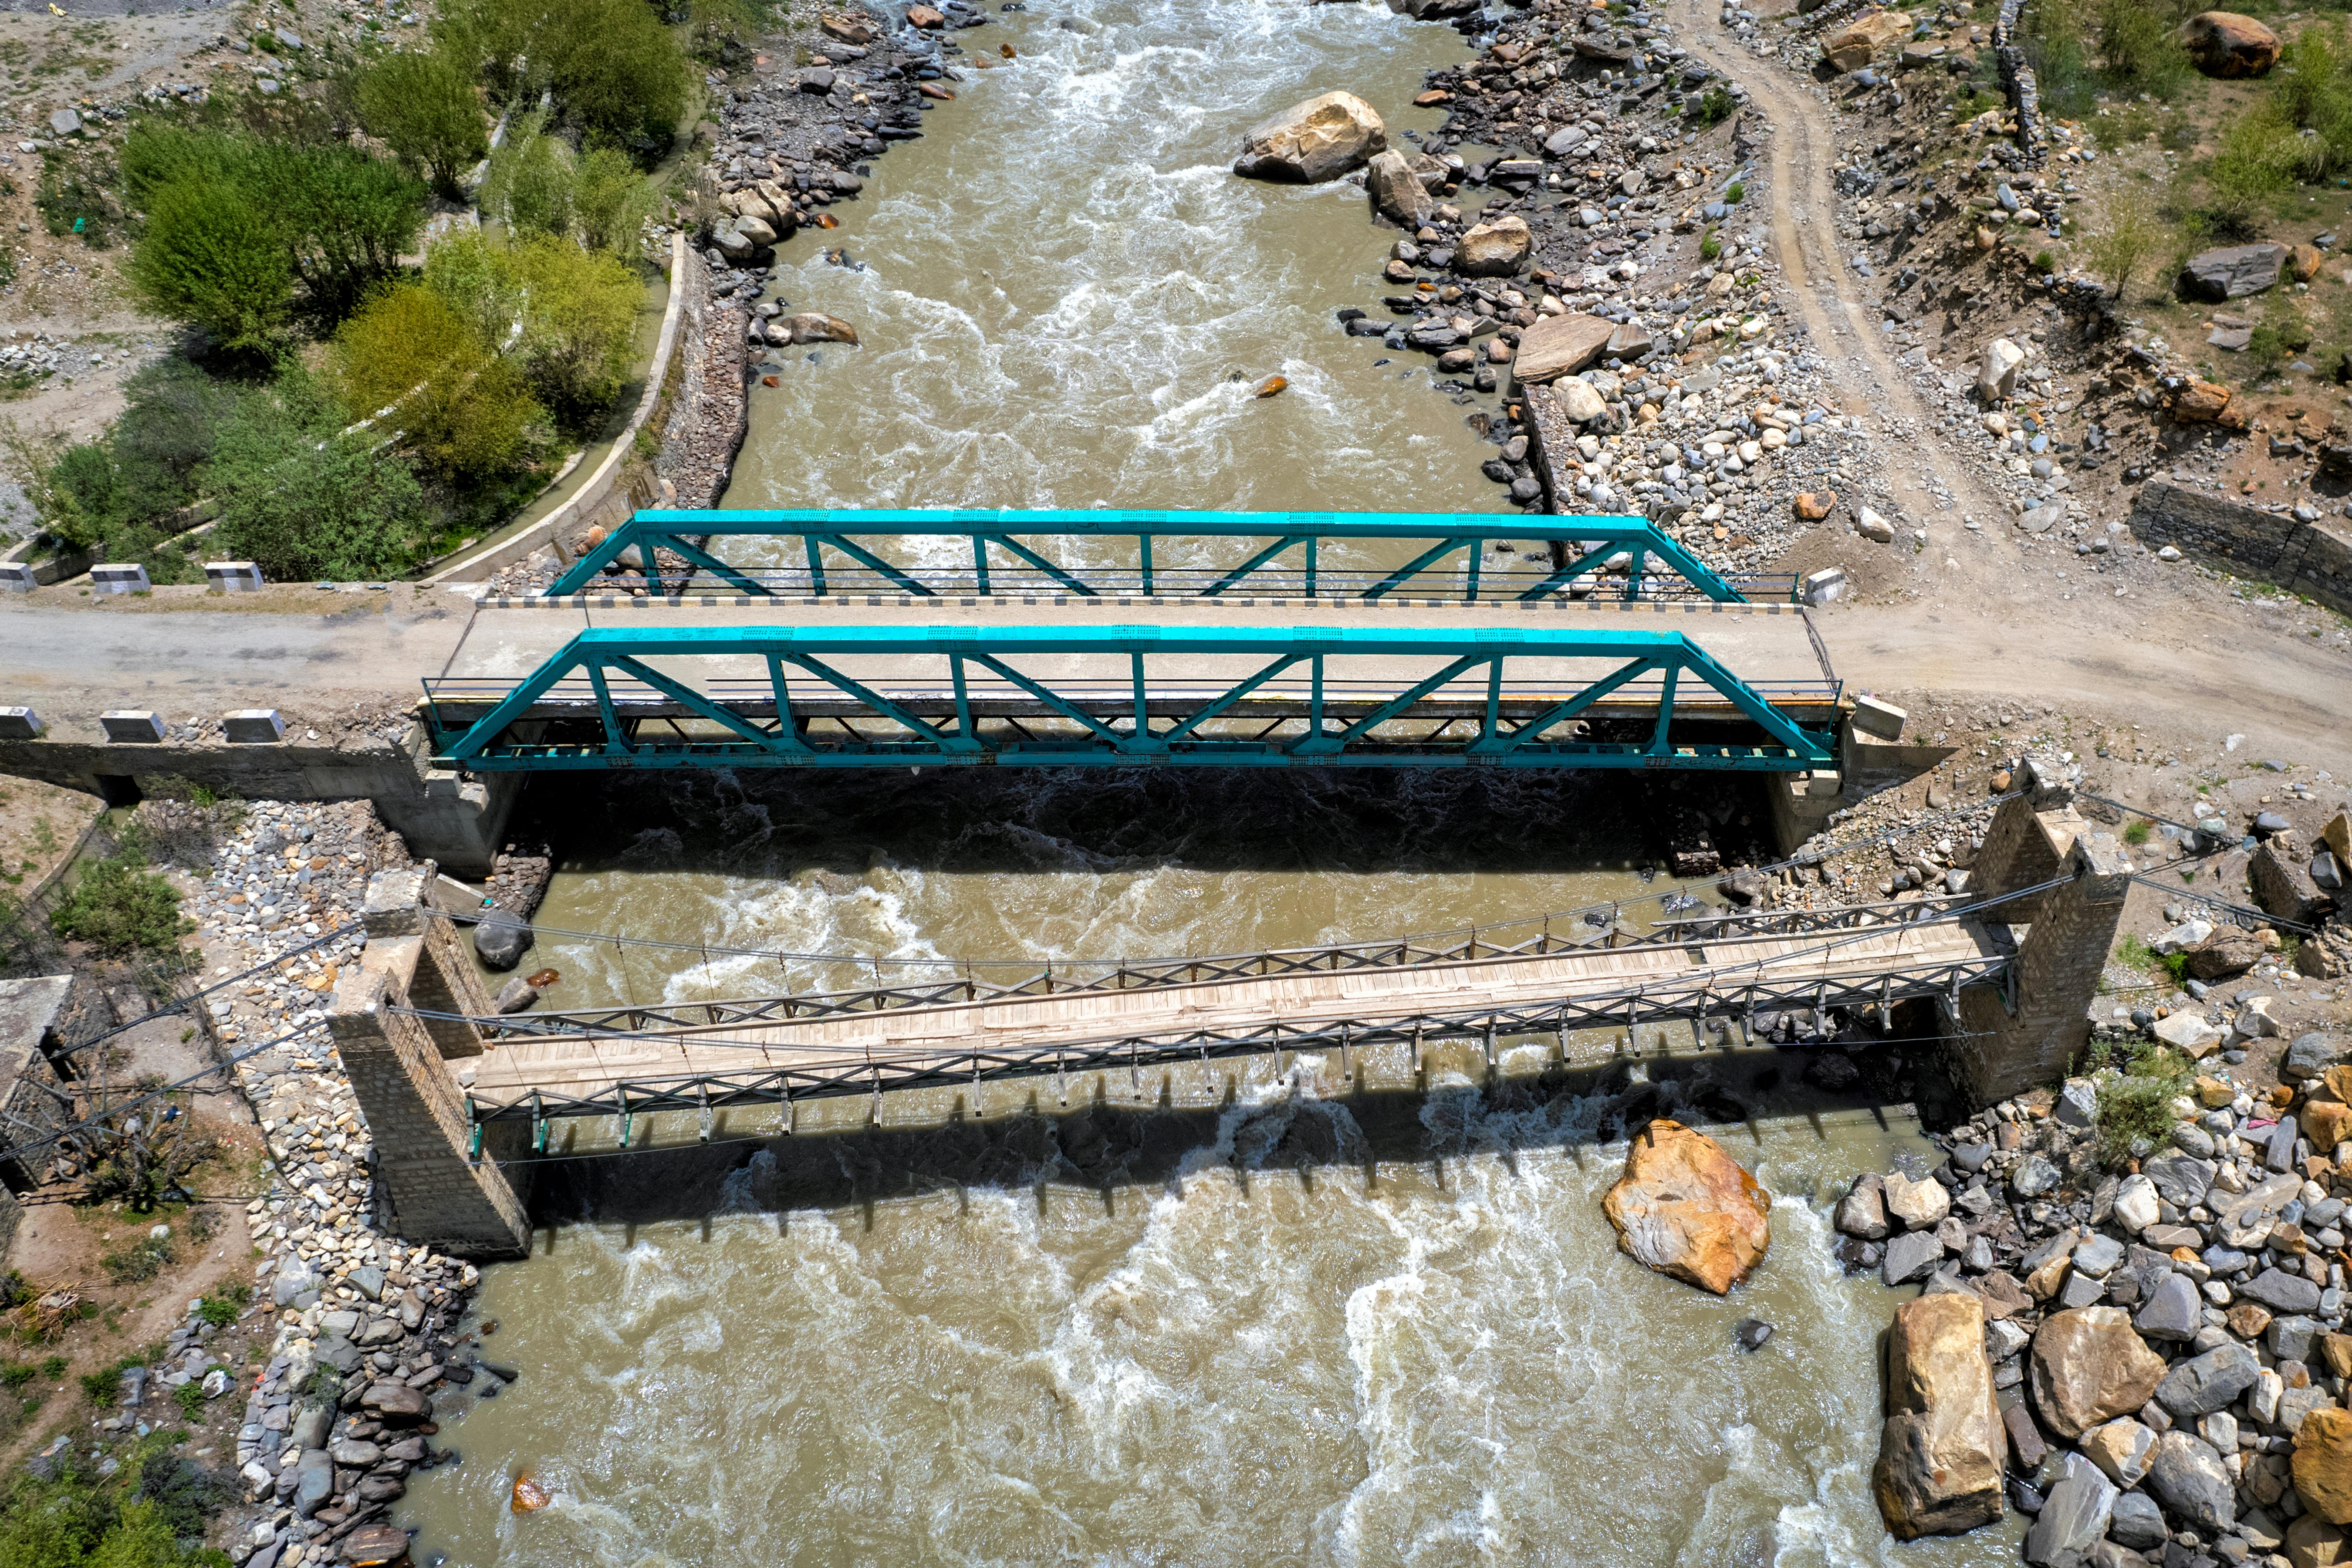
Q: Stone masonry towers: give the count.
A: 4